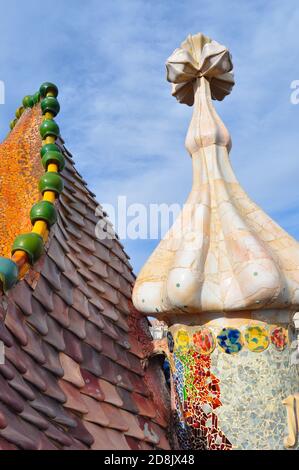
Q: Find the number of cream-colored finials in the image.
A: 1